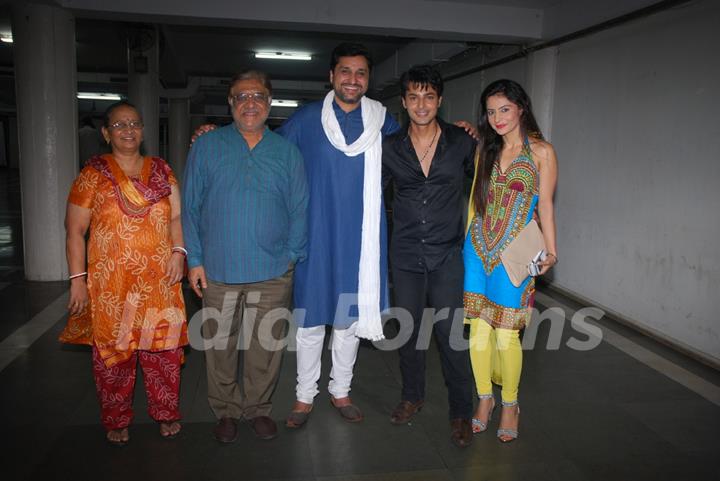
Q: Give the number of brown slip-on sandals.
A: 2